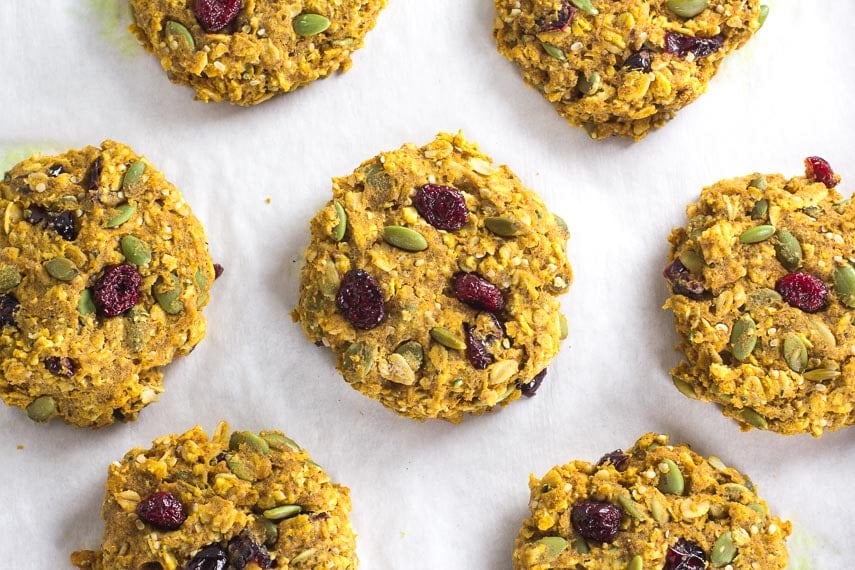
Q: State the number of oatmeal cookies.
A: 7